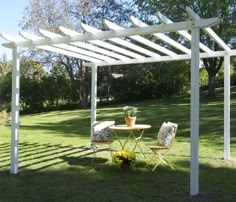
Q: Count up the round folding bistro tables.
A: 1